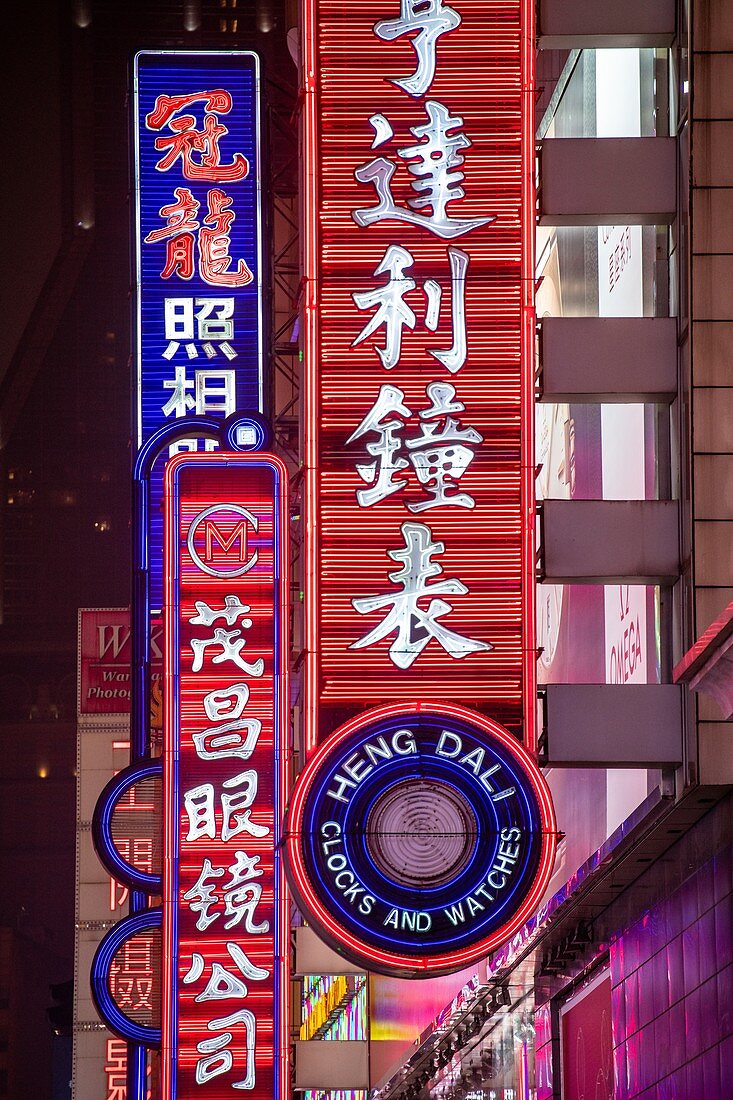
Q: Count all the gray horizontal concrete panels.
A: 5